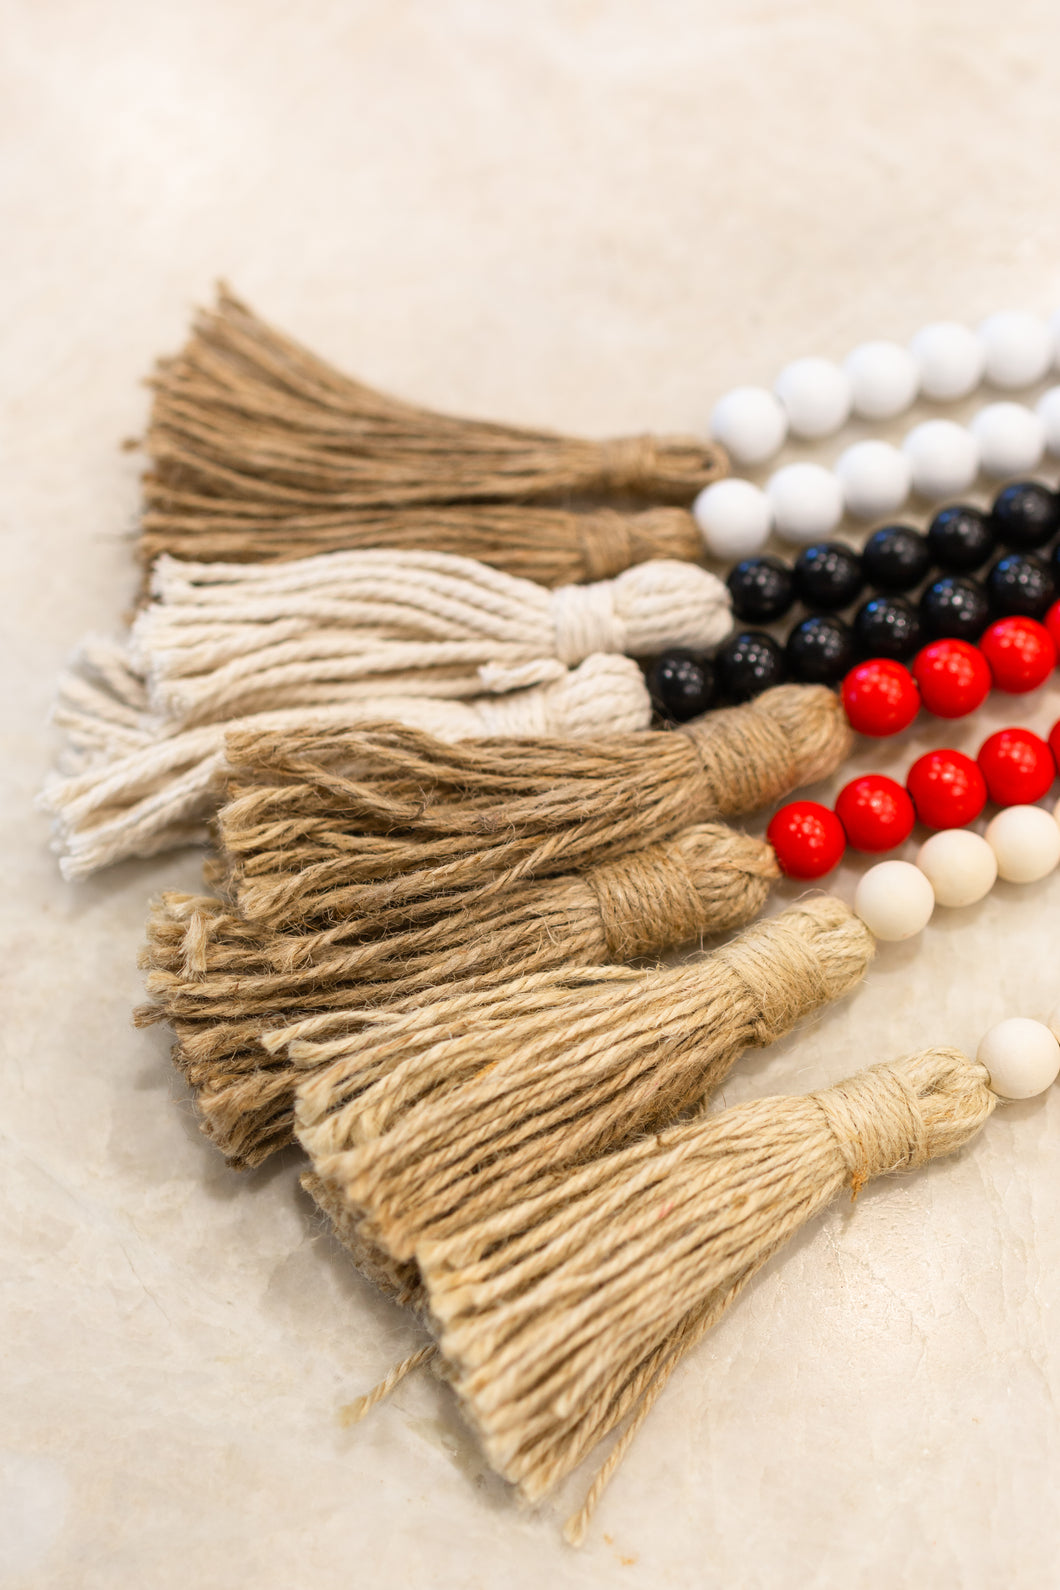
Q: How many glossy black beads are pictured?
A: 11